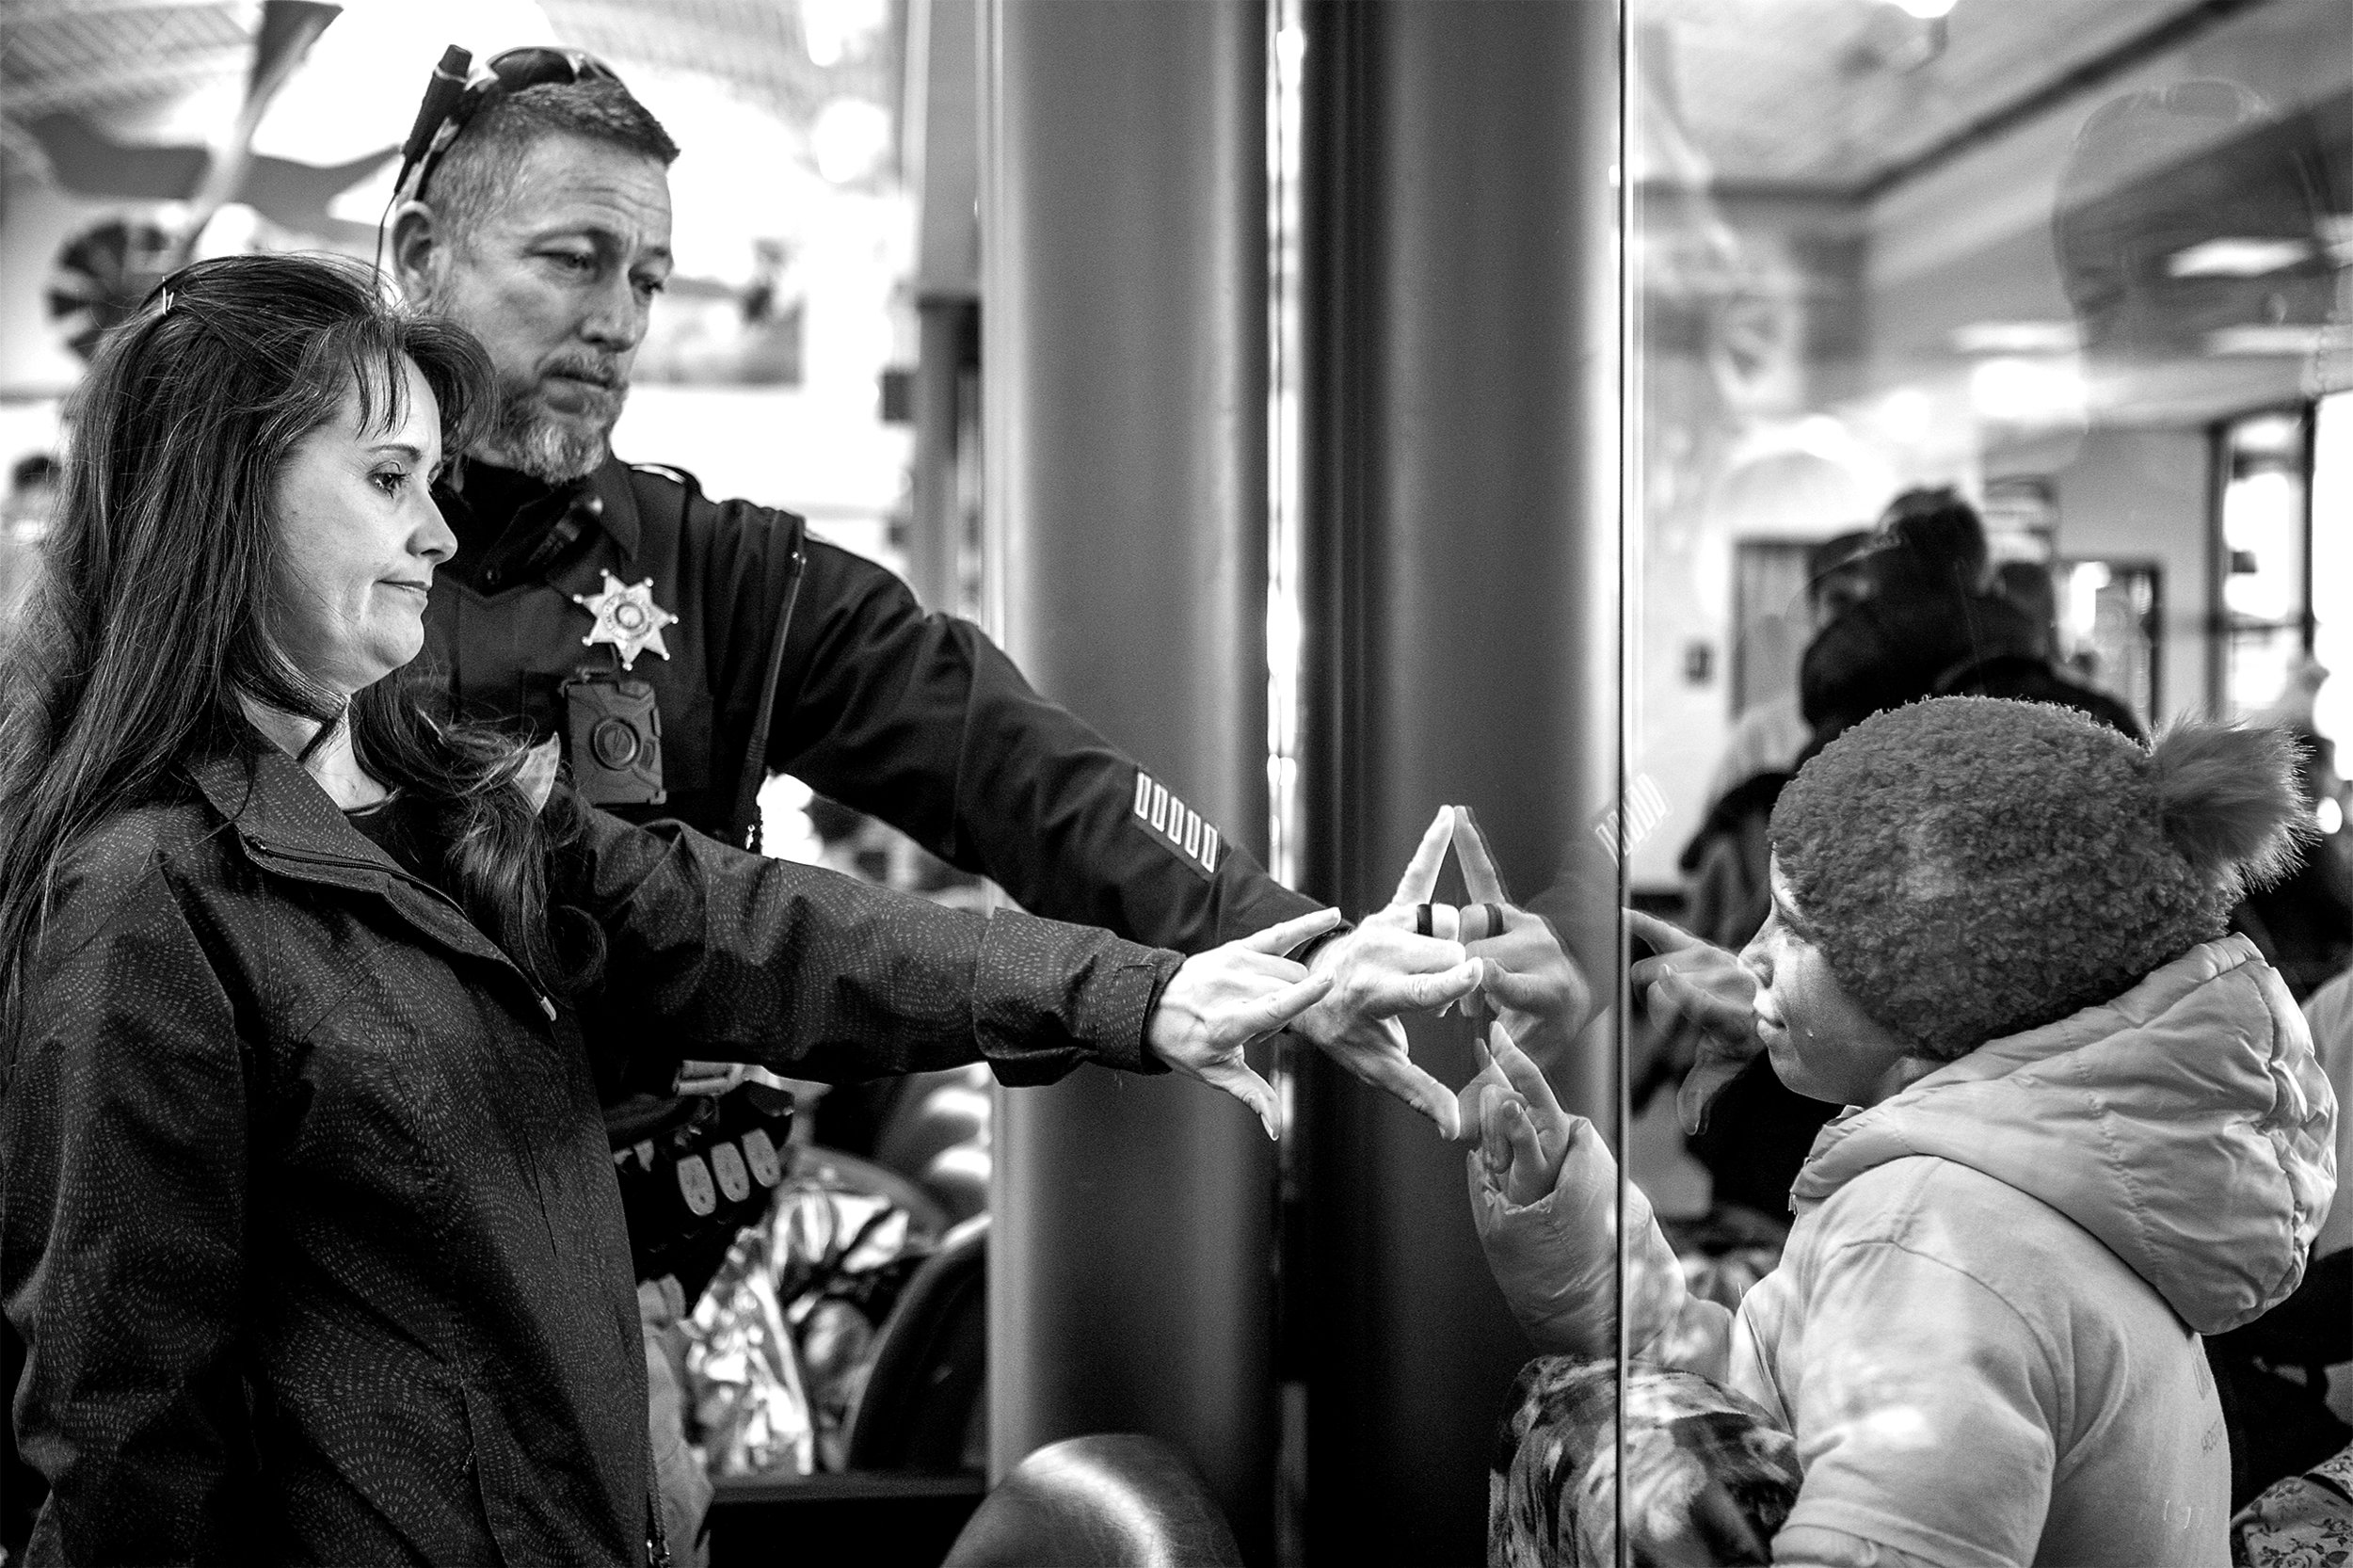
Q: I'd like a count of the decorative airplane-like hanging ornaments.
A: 1